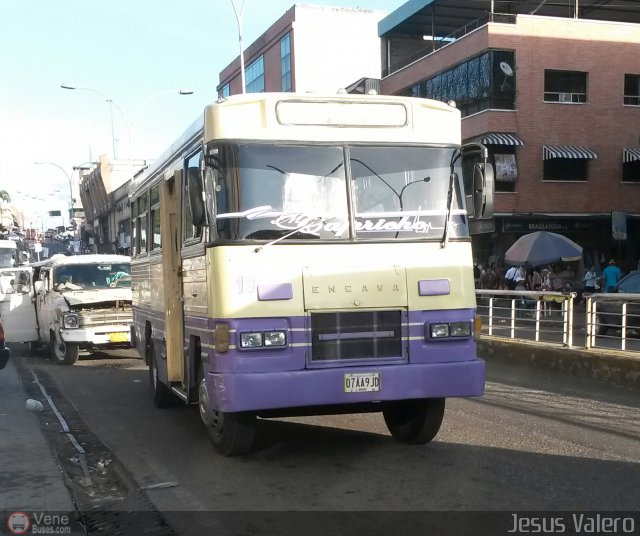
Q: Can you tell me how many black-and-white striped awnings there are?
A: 3